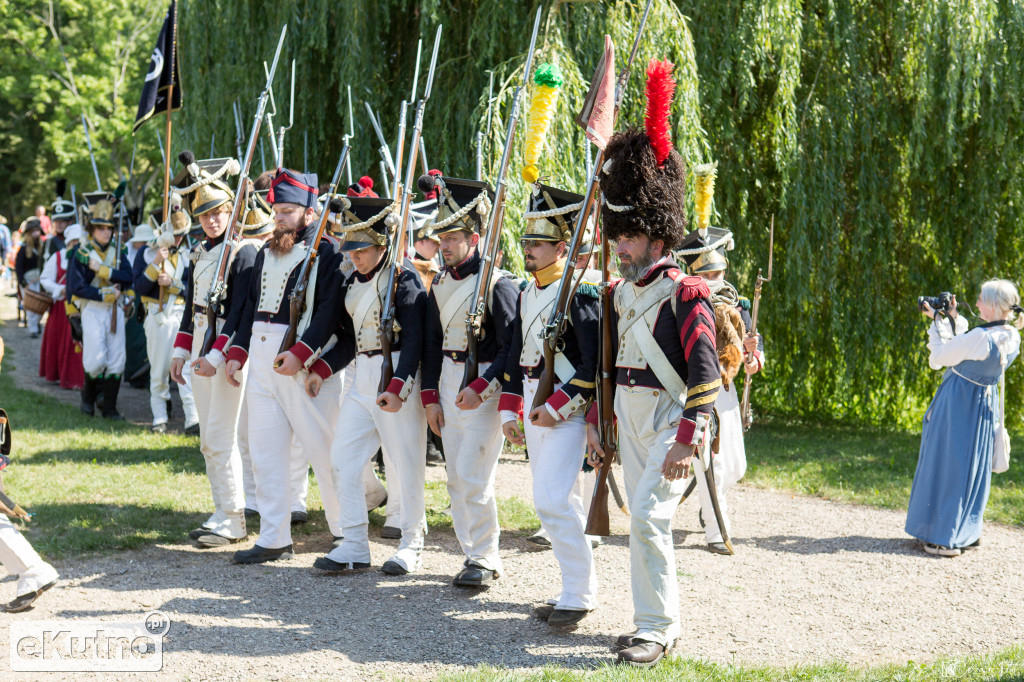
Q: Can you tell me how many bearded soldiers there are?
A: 3